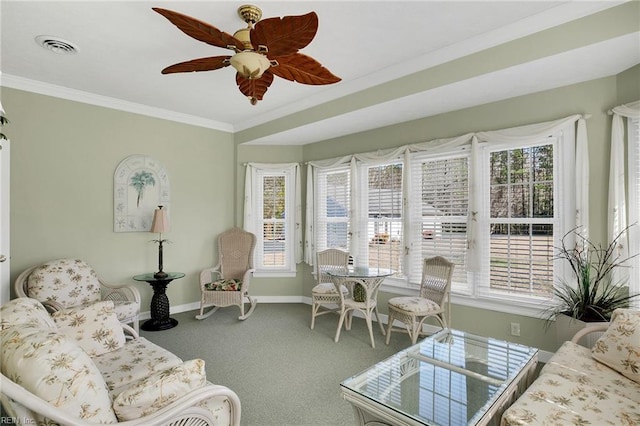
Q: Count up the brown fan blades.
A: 5